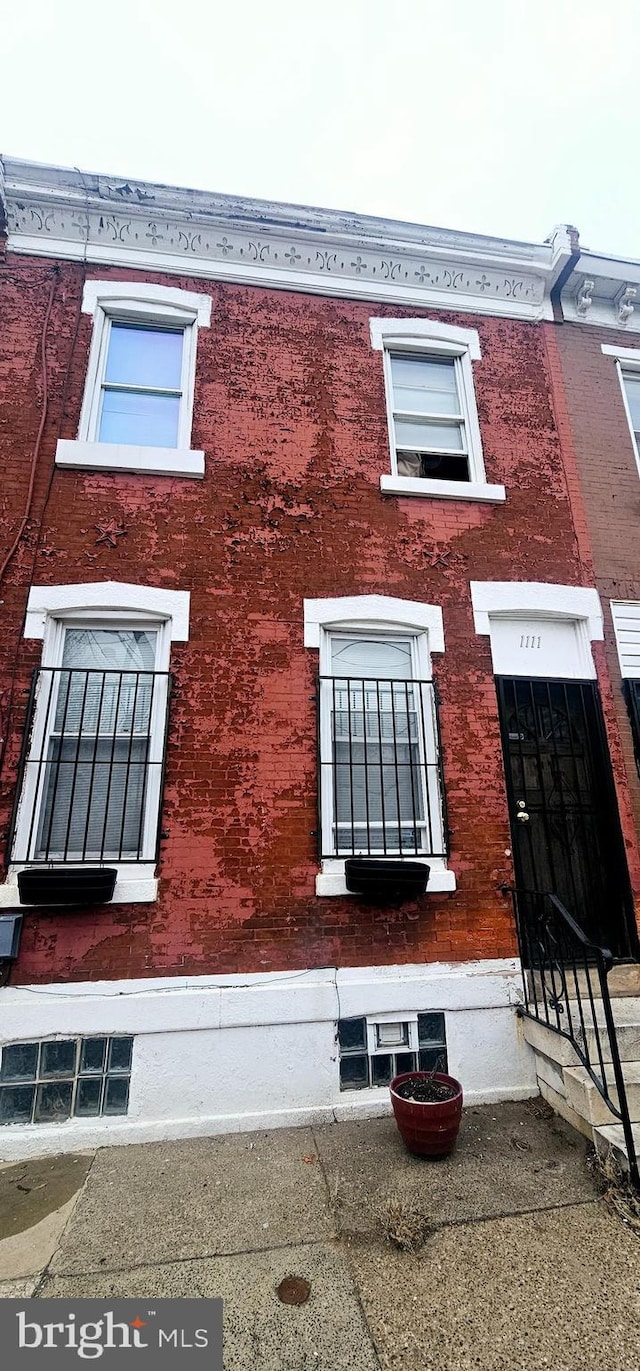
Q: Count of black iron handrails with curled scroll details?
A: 1